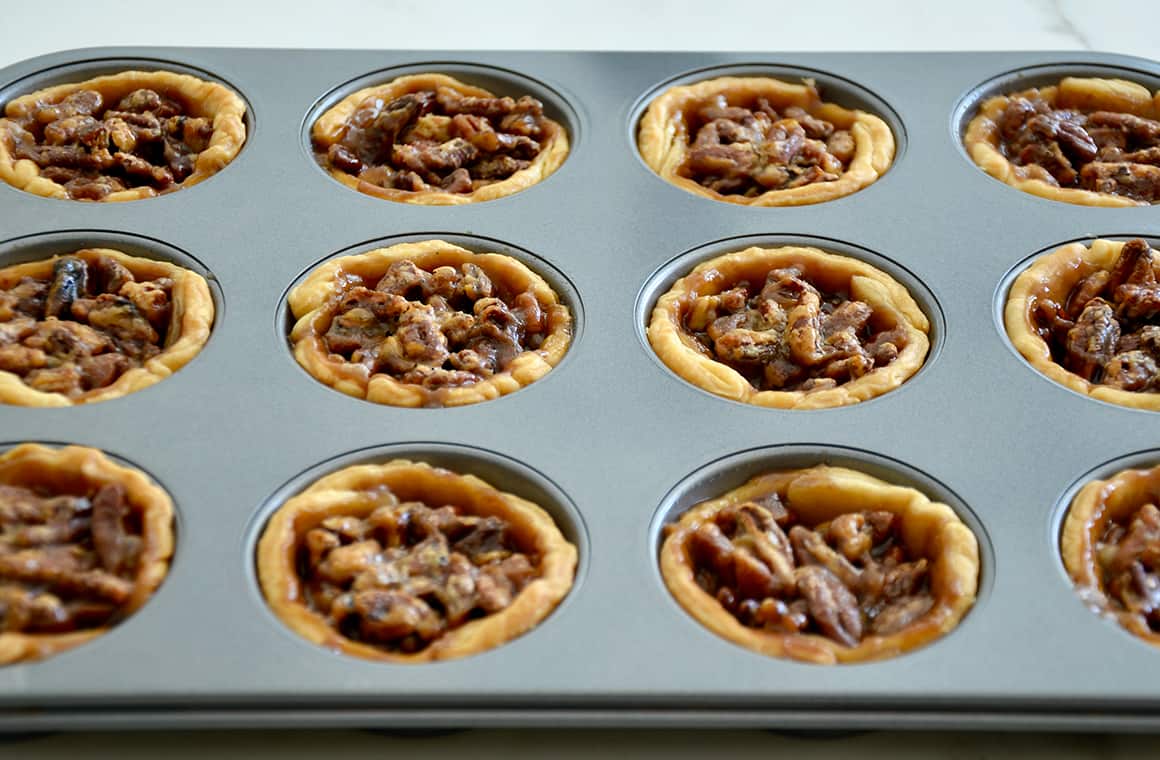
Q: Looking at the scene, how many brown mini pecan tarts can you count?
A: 12